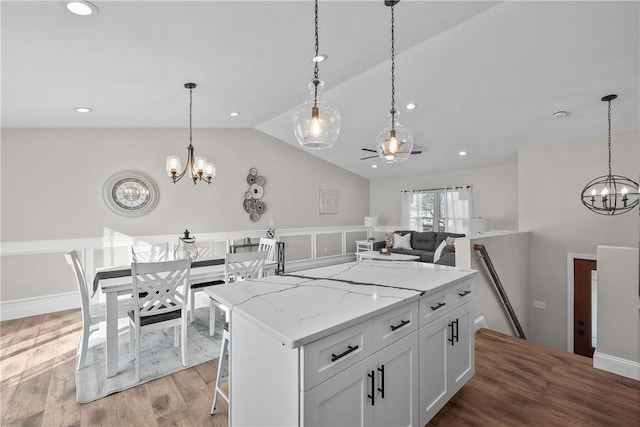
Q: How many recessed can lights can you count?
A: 7